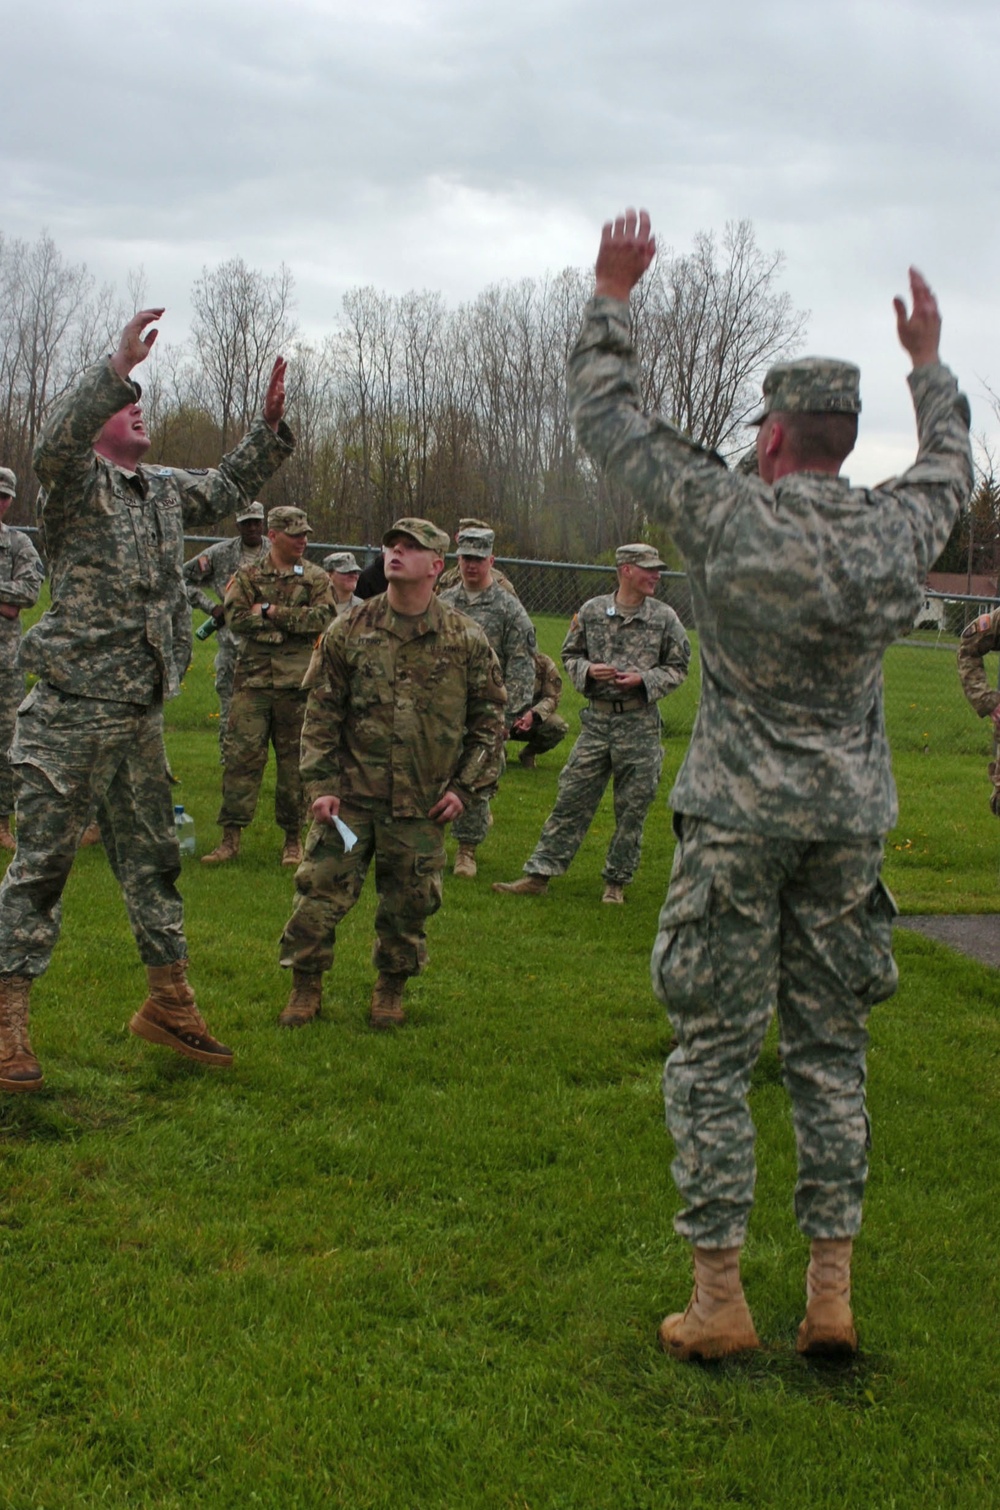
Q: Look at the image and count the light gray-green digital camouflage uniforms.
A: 7